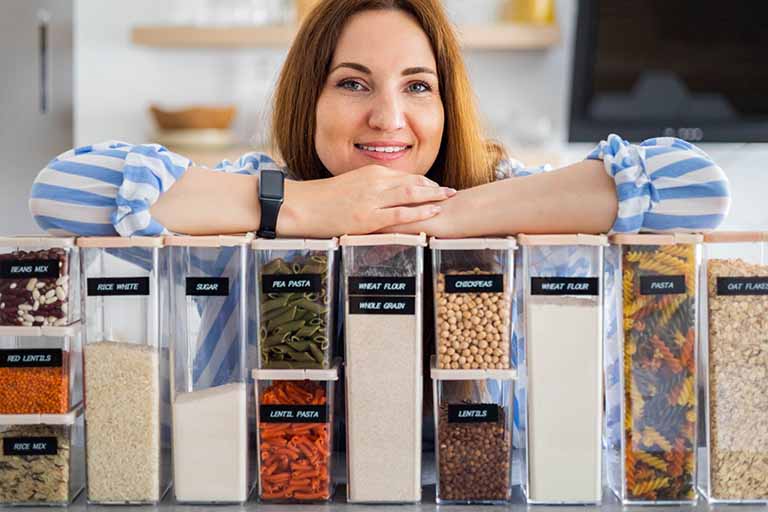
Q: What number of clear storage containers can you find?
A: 13